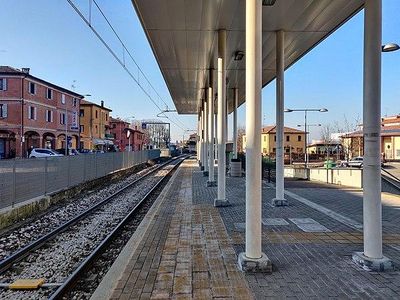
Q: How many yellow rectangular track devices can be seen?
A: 1